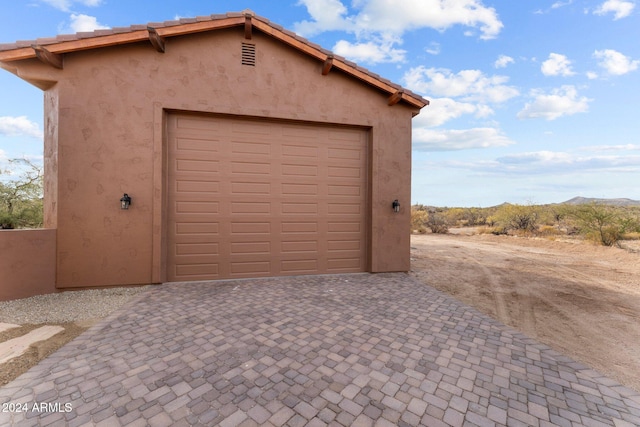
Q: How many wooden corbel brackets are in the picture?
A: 5